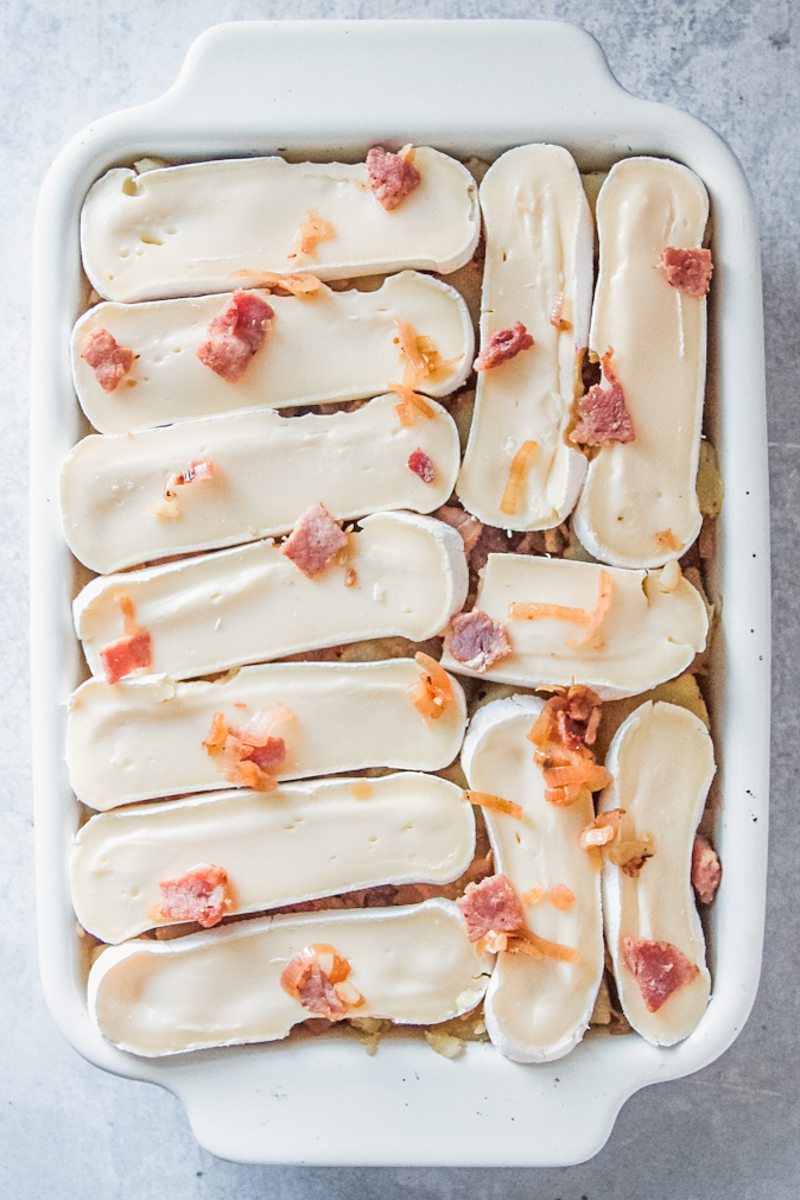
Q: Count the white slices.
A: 12